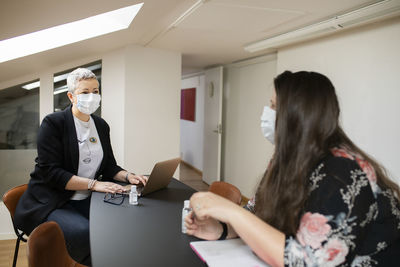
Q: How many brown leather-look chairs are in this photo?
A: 3